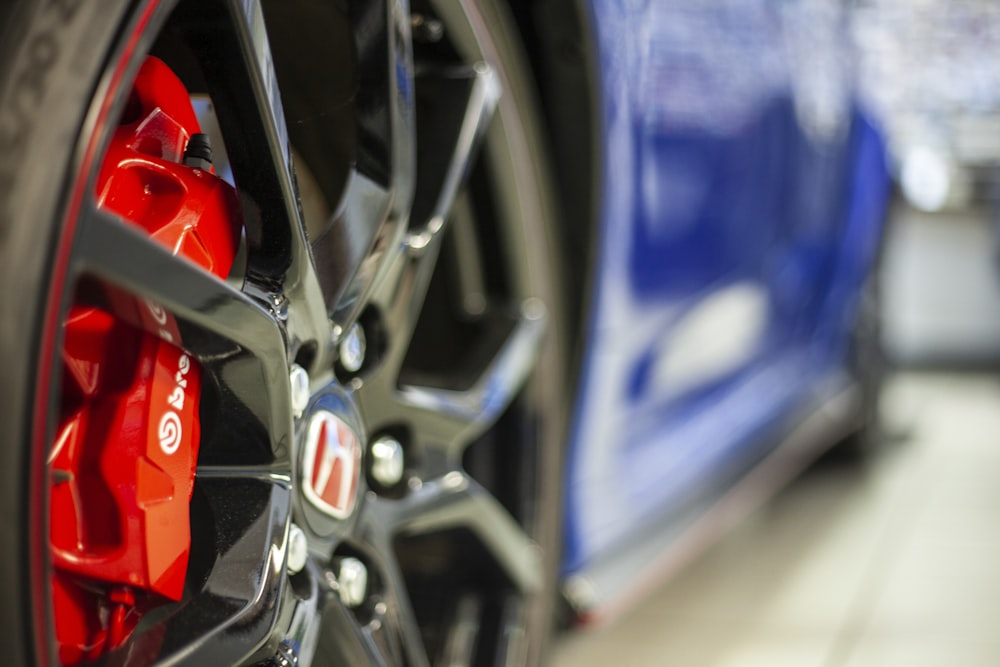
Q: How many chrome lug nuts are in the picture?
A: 5